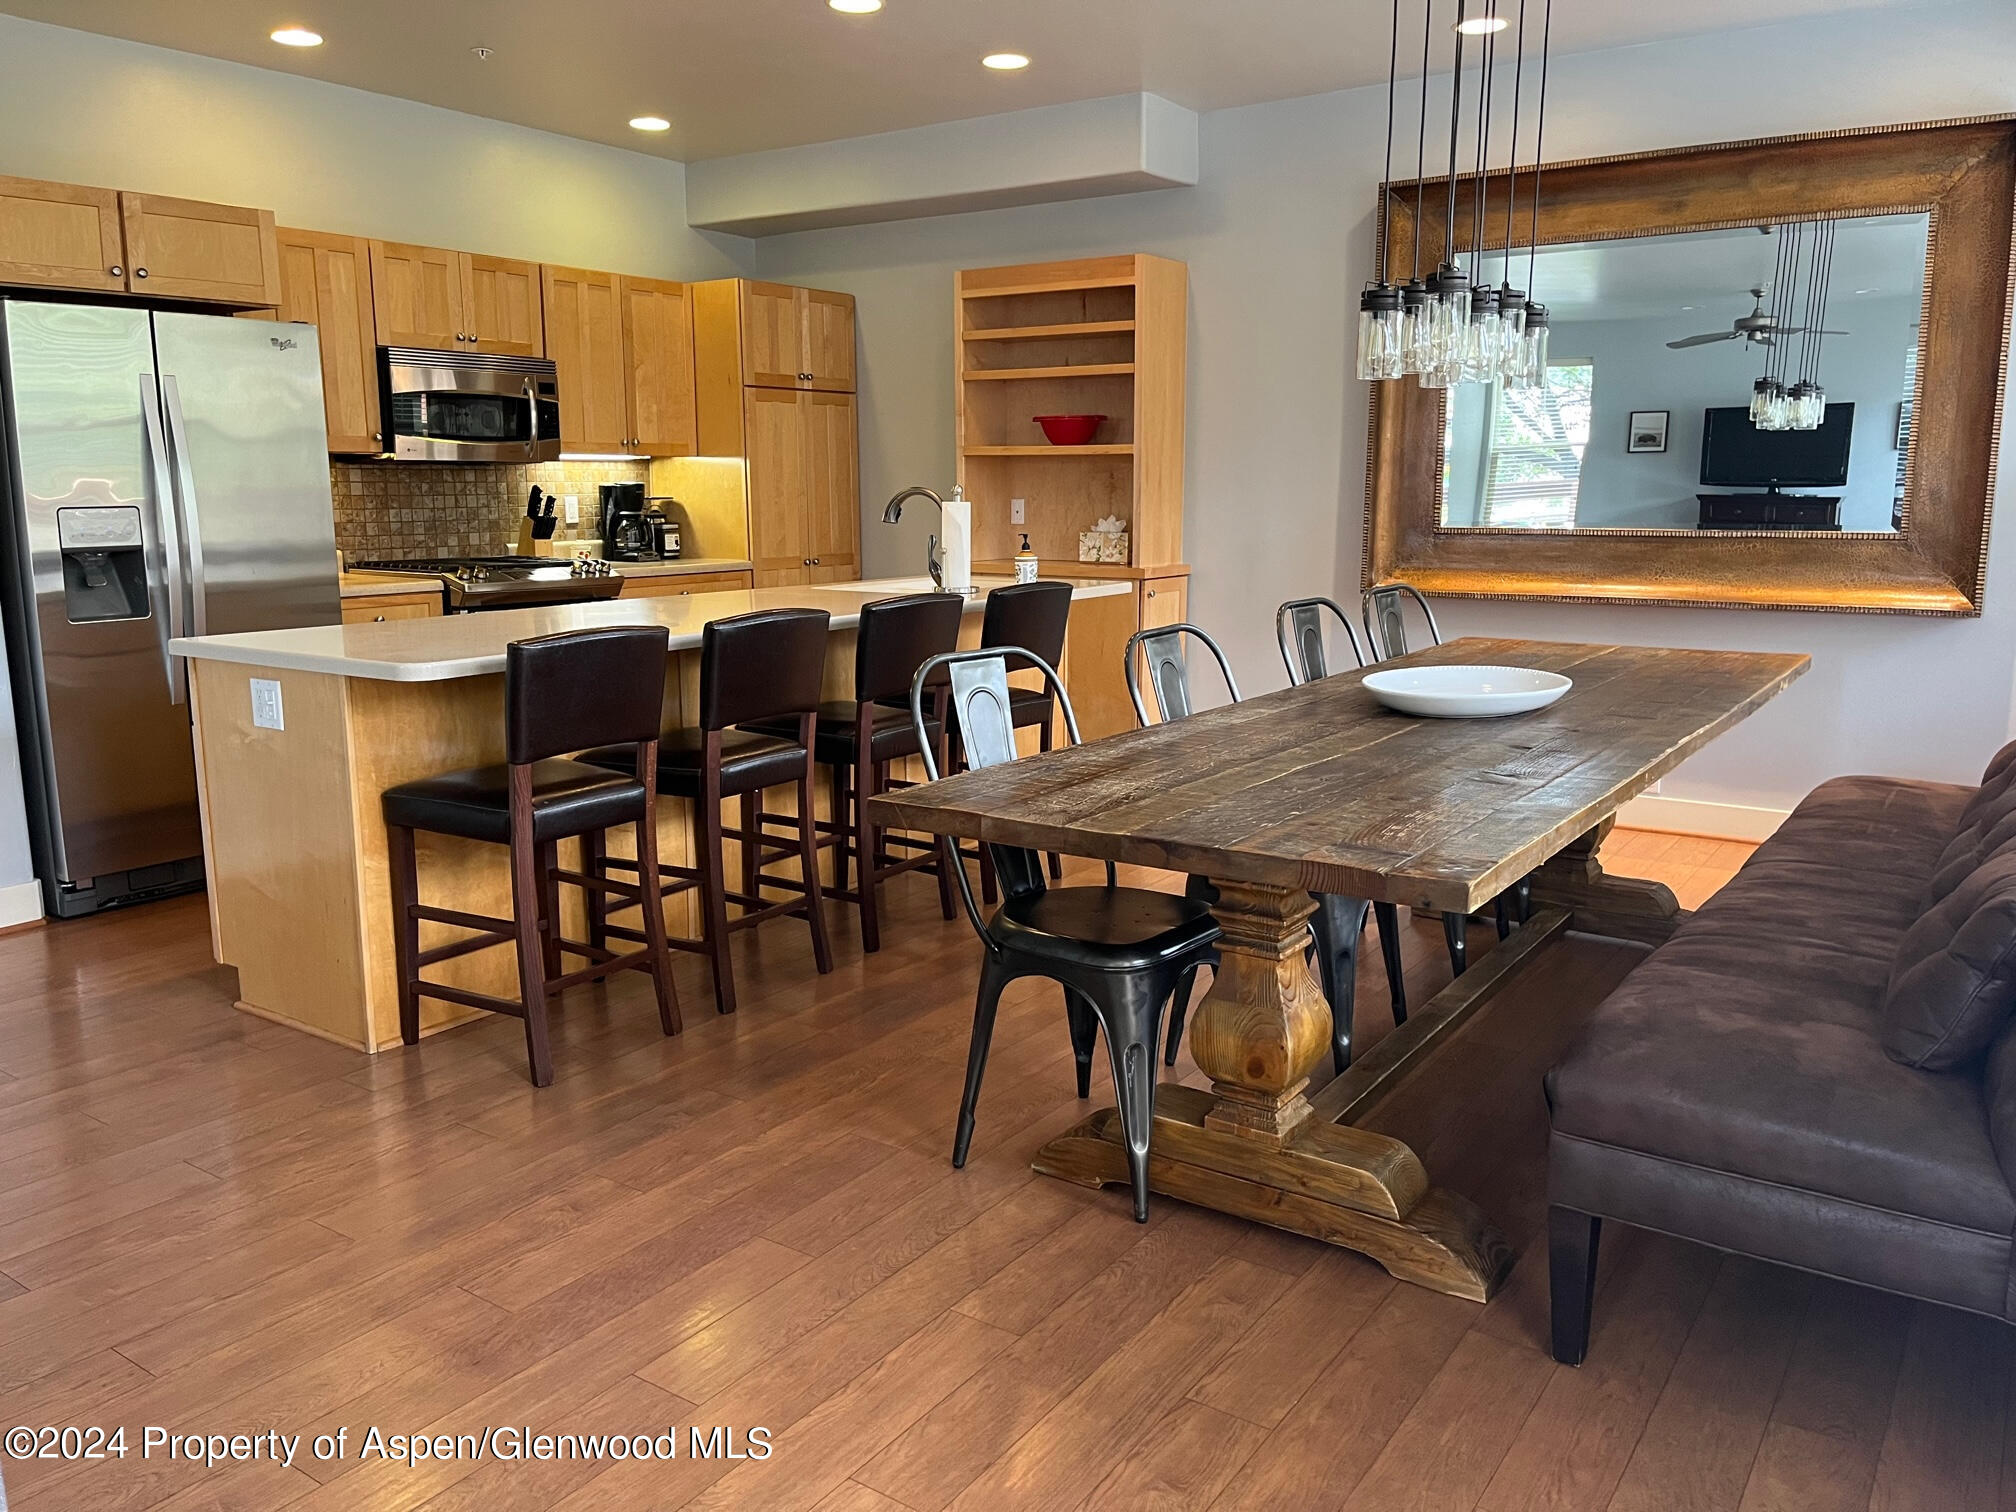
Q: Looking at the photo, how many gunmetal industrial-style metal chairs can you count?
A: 4